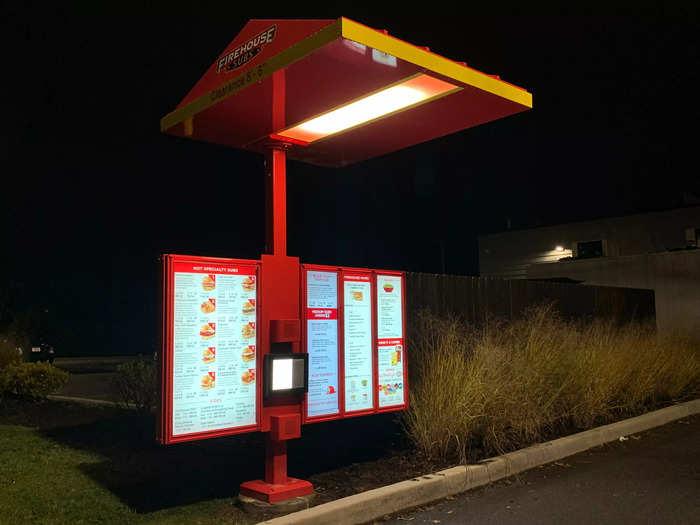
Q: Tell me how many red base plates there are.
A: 1